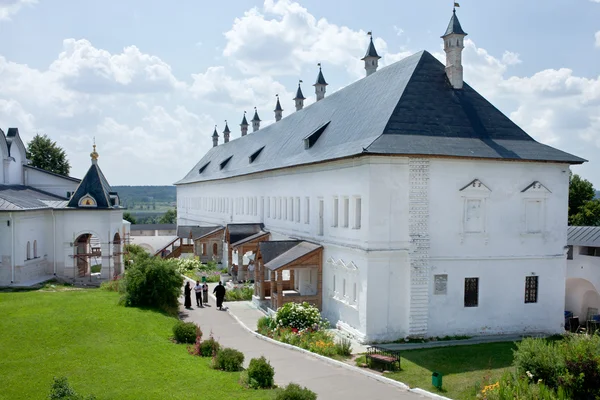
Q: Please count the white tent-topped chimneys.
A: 9